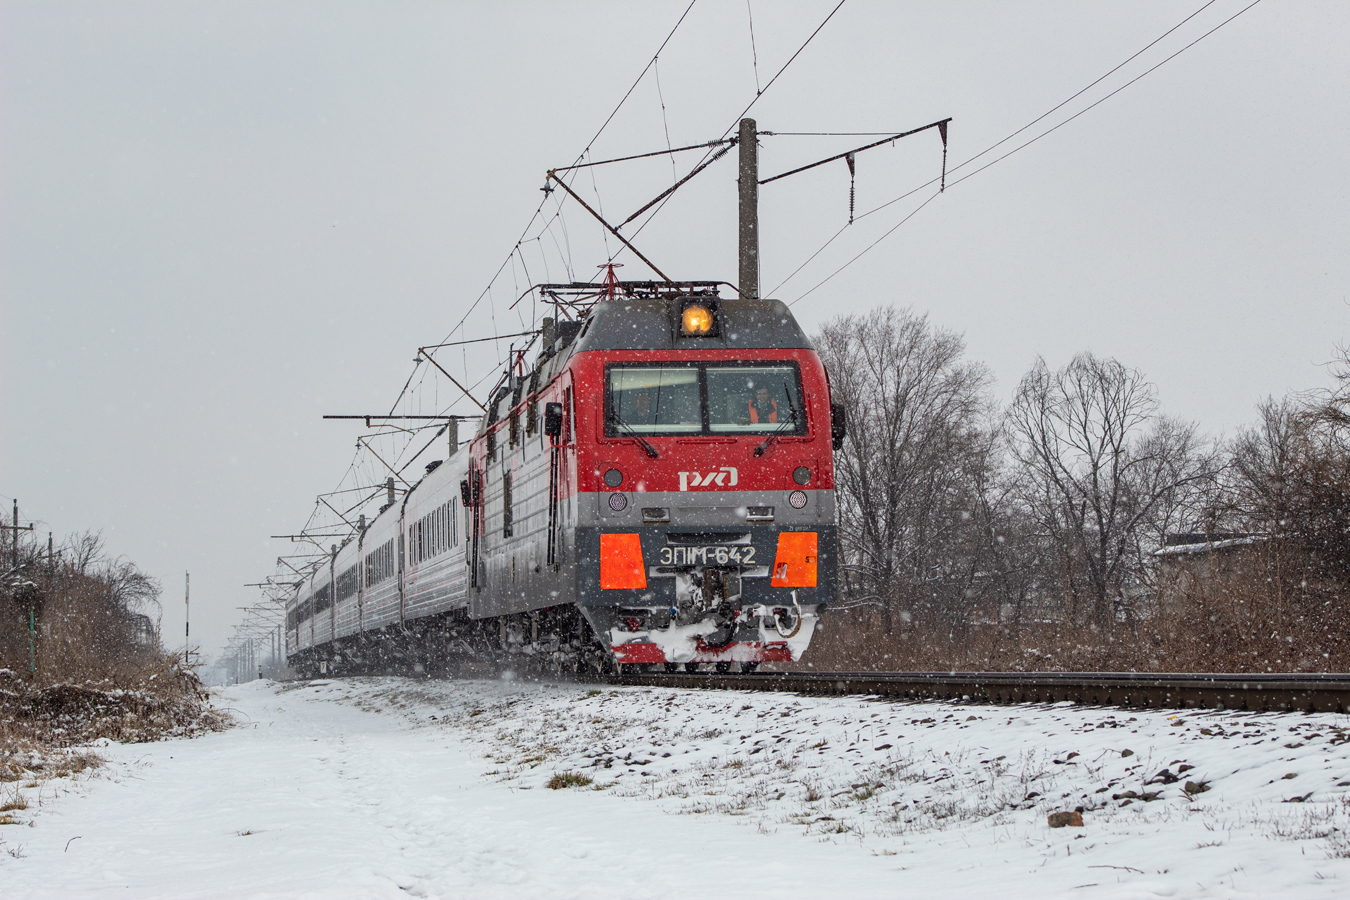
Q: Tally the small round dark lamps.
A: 2